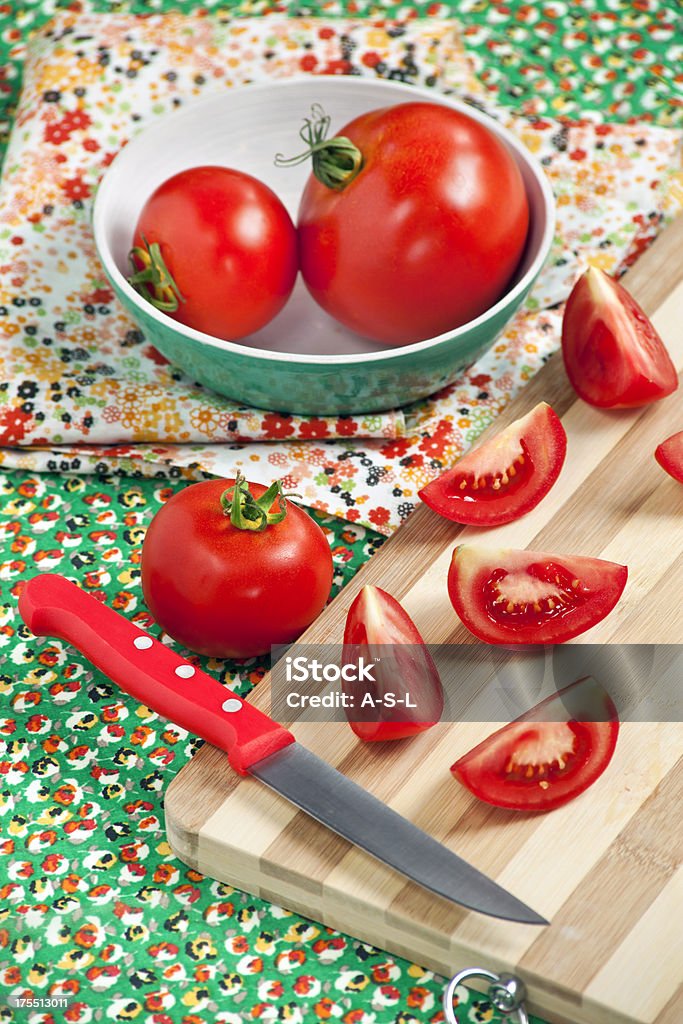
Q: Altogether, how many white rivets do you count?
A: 3